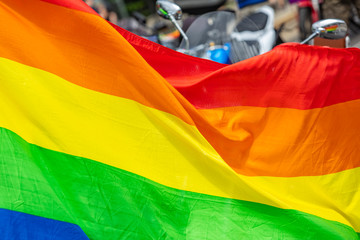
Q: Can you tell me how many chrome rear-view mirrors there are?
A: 2